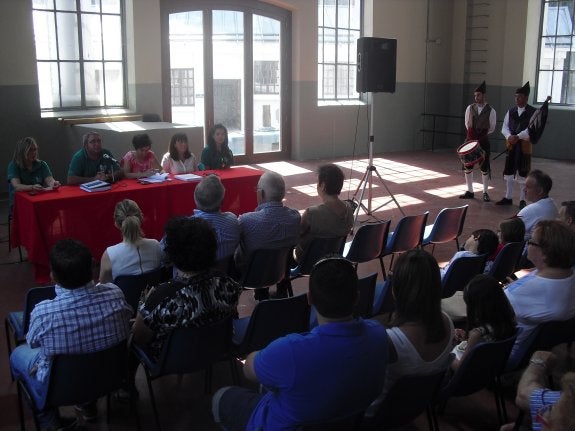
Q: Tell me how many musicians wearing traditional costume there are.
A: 2